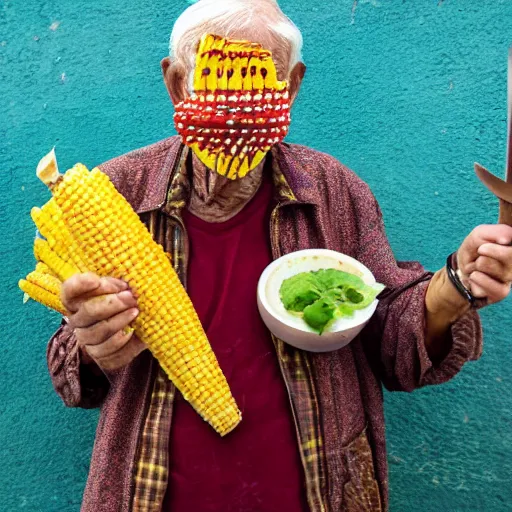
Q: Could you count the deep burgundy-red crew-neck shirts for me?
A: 1